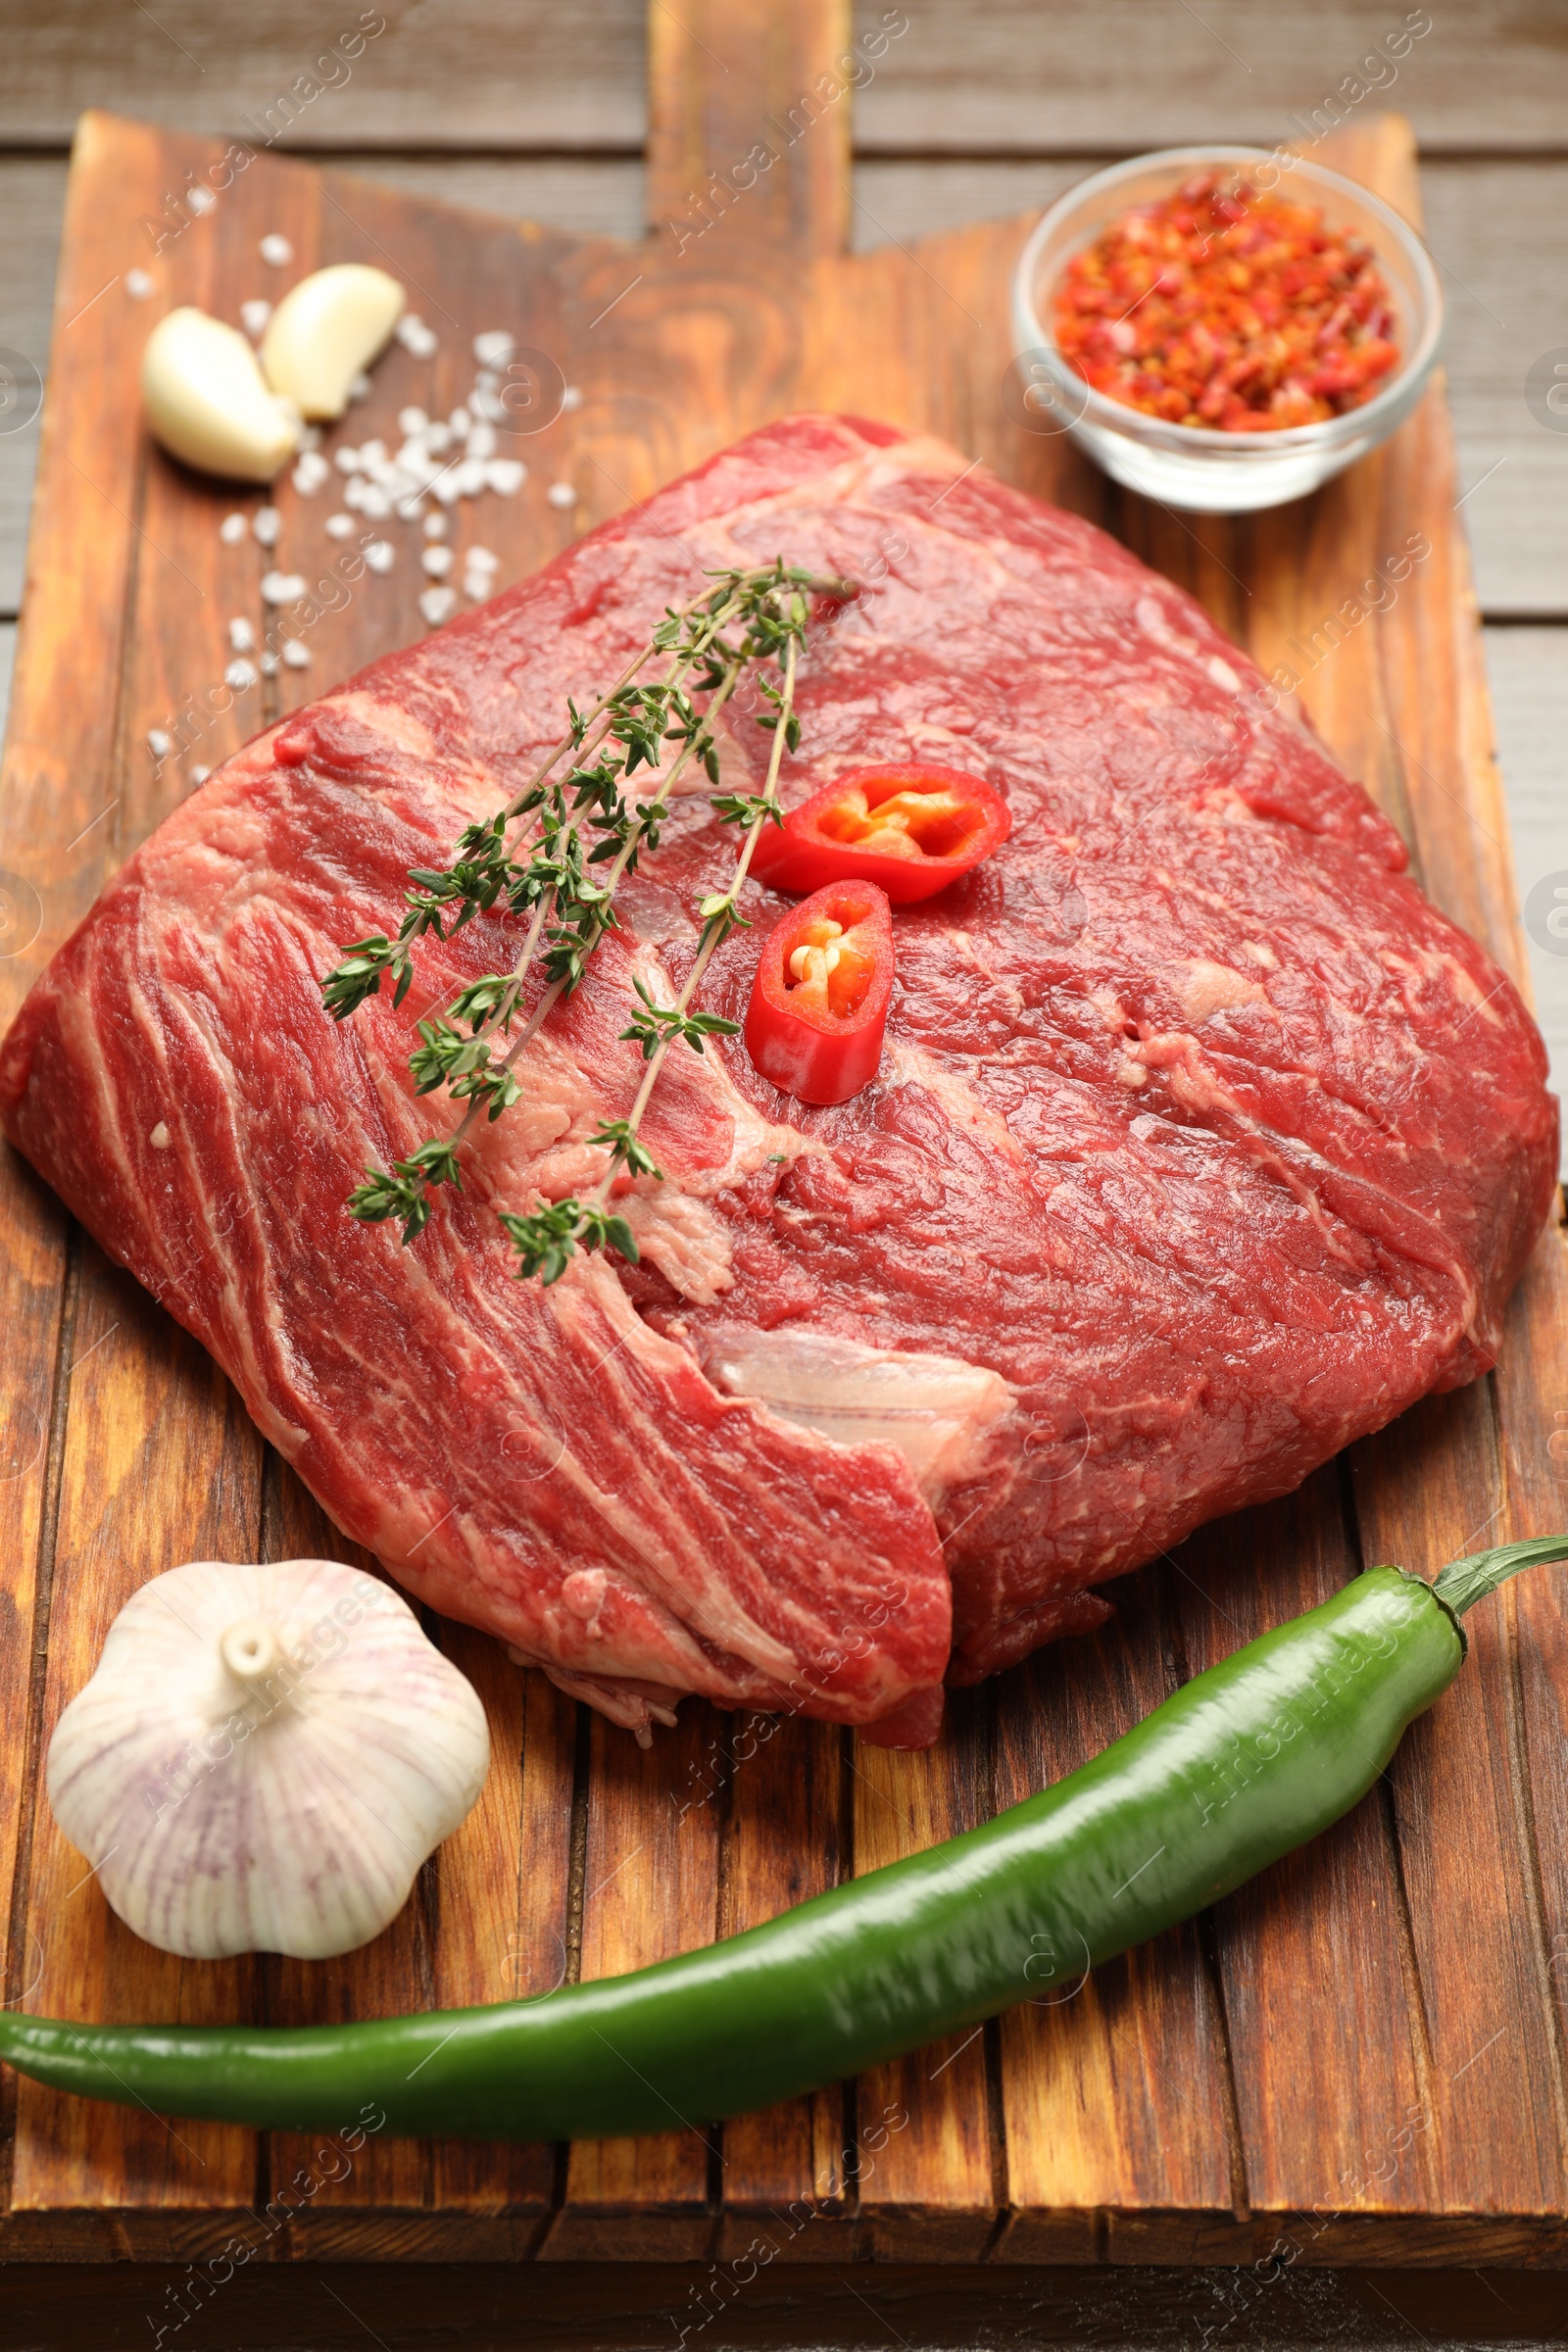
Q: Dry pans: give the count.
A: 0